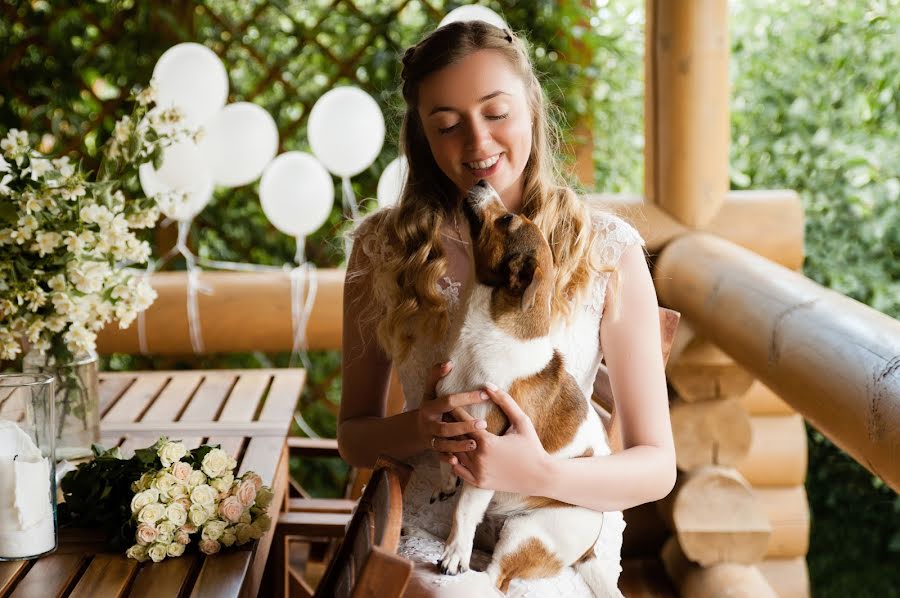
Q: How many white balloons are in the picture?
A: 7